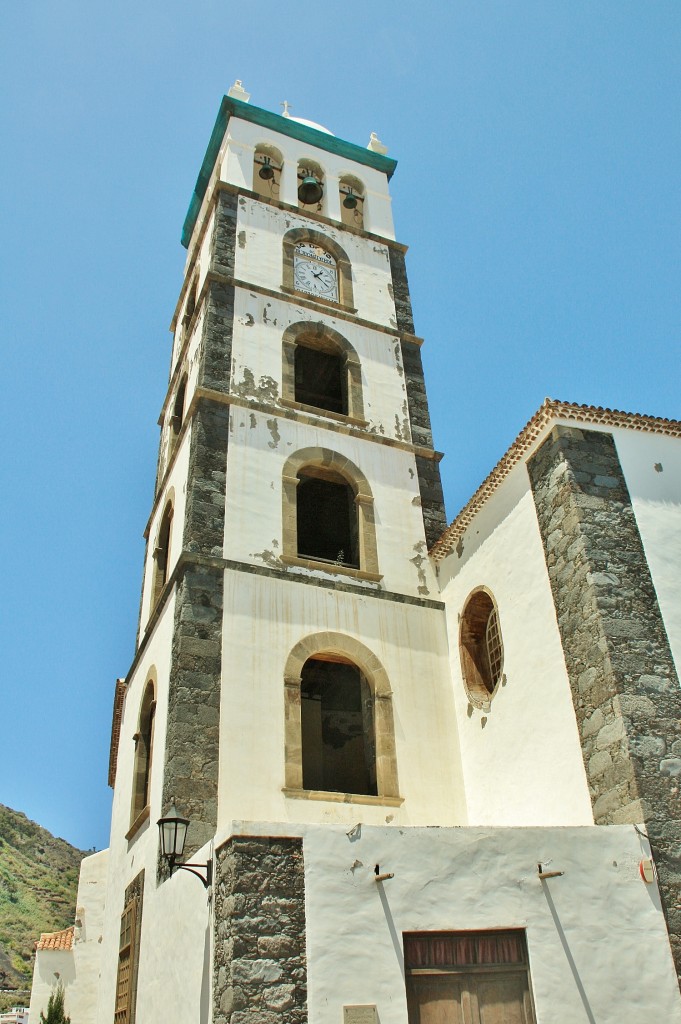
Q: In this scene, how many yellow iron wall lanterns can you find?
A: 0